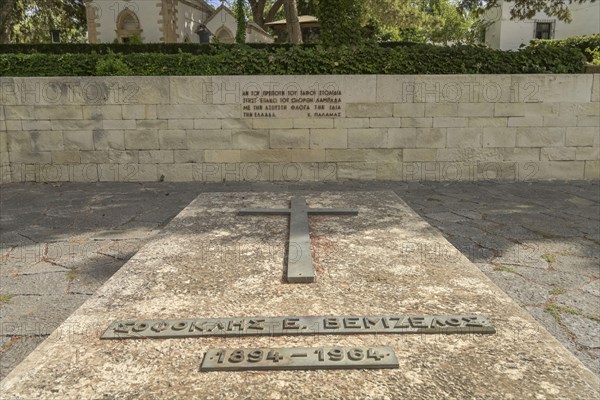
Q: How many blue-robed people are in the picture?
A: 0